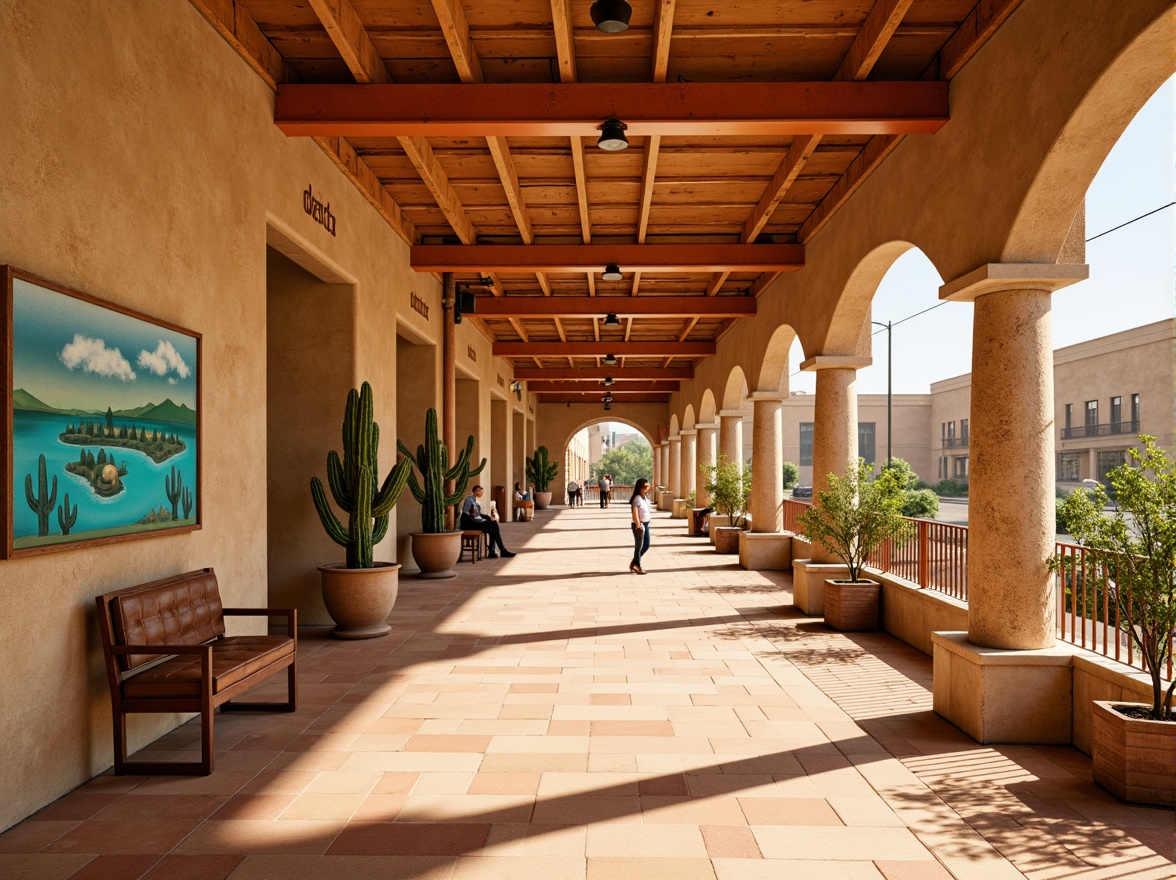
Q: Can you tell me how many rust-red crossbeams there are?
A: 7